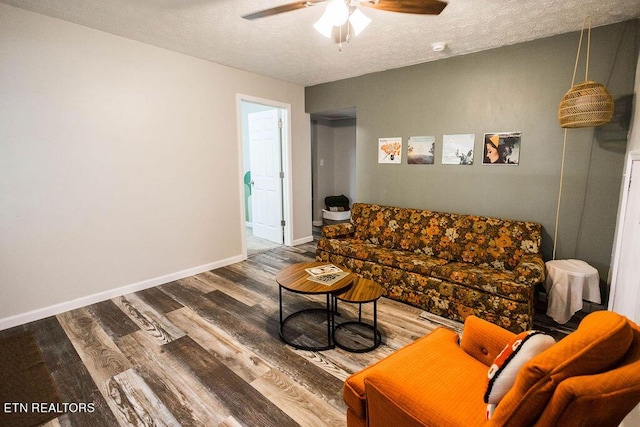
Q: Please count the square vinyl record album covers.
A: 4